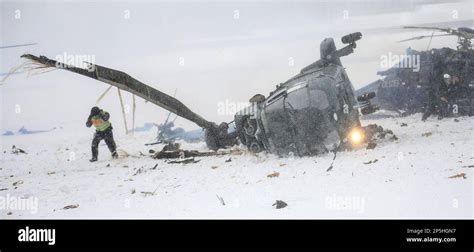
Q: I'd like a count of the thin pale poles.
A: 3